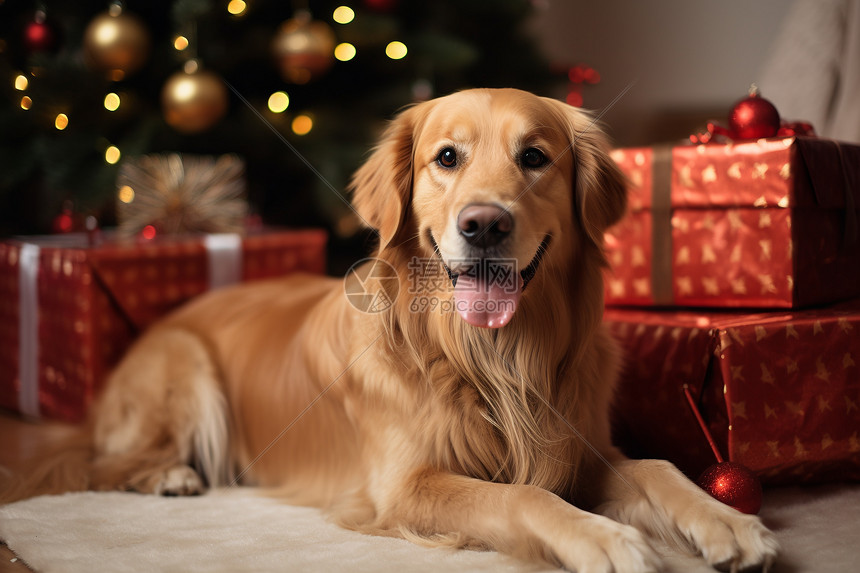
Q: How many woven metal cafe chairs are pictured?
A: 0